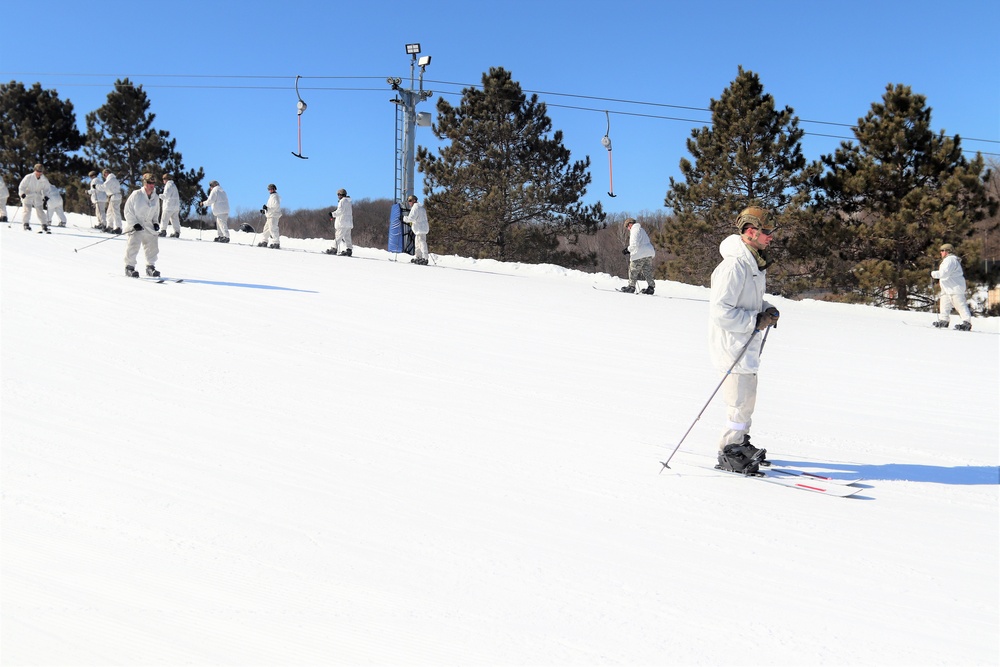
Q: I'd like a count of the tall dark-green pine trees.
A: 5